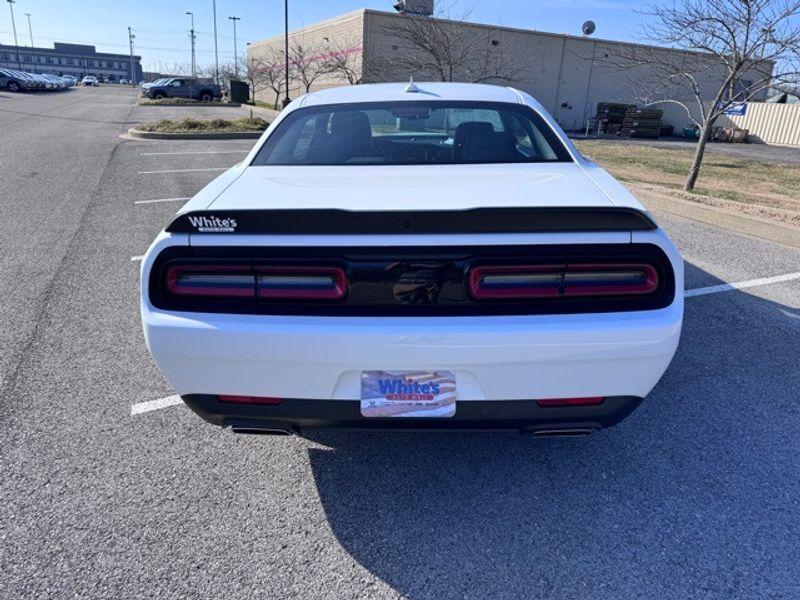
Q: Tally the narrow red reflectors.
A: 2